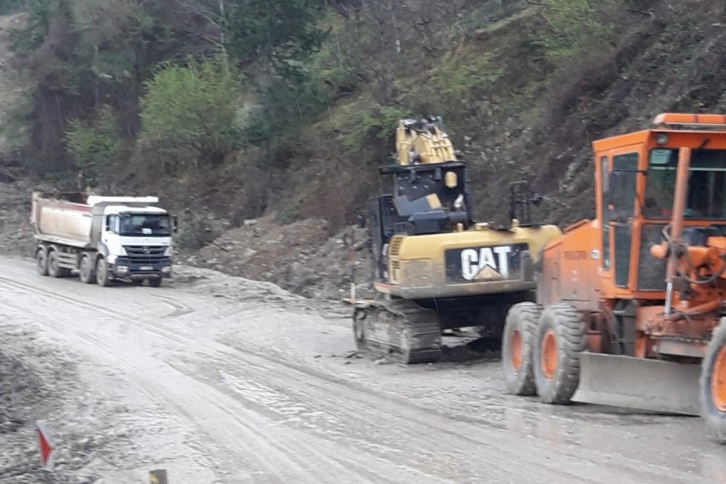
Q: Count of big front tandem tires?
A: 2